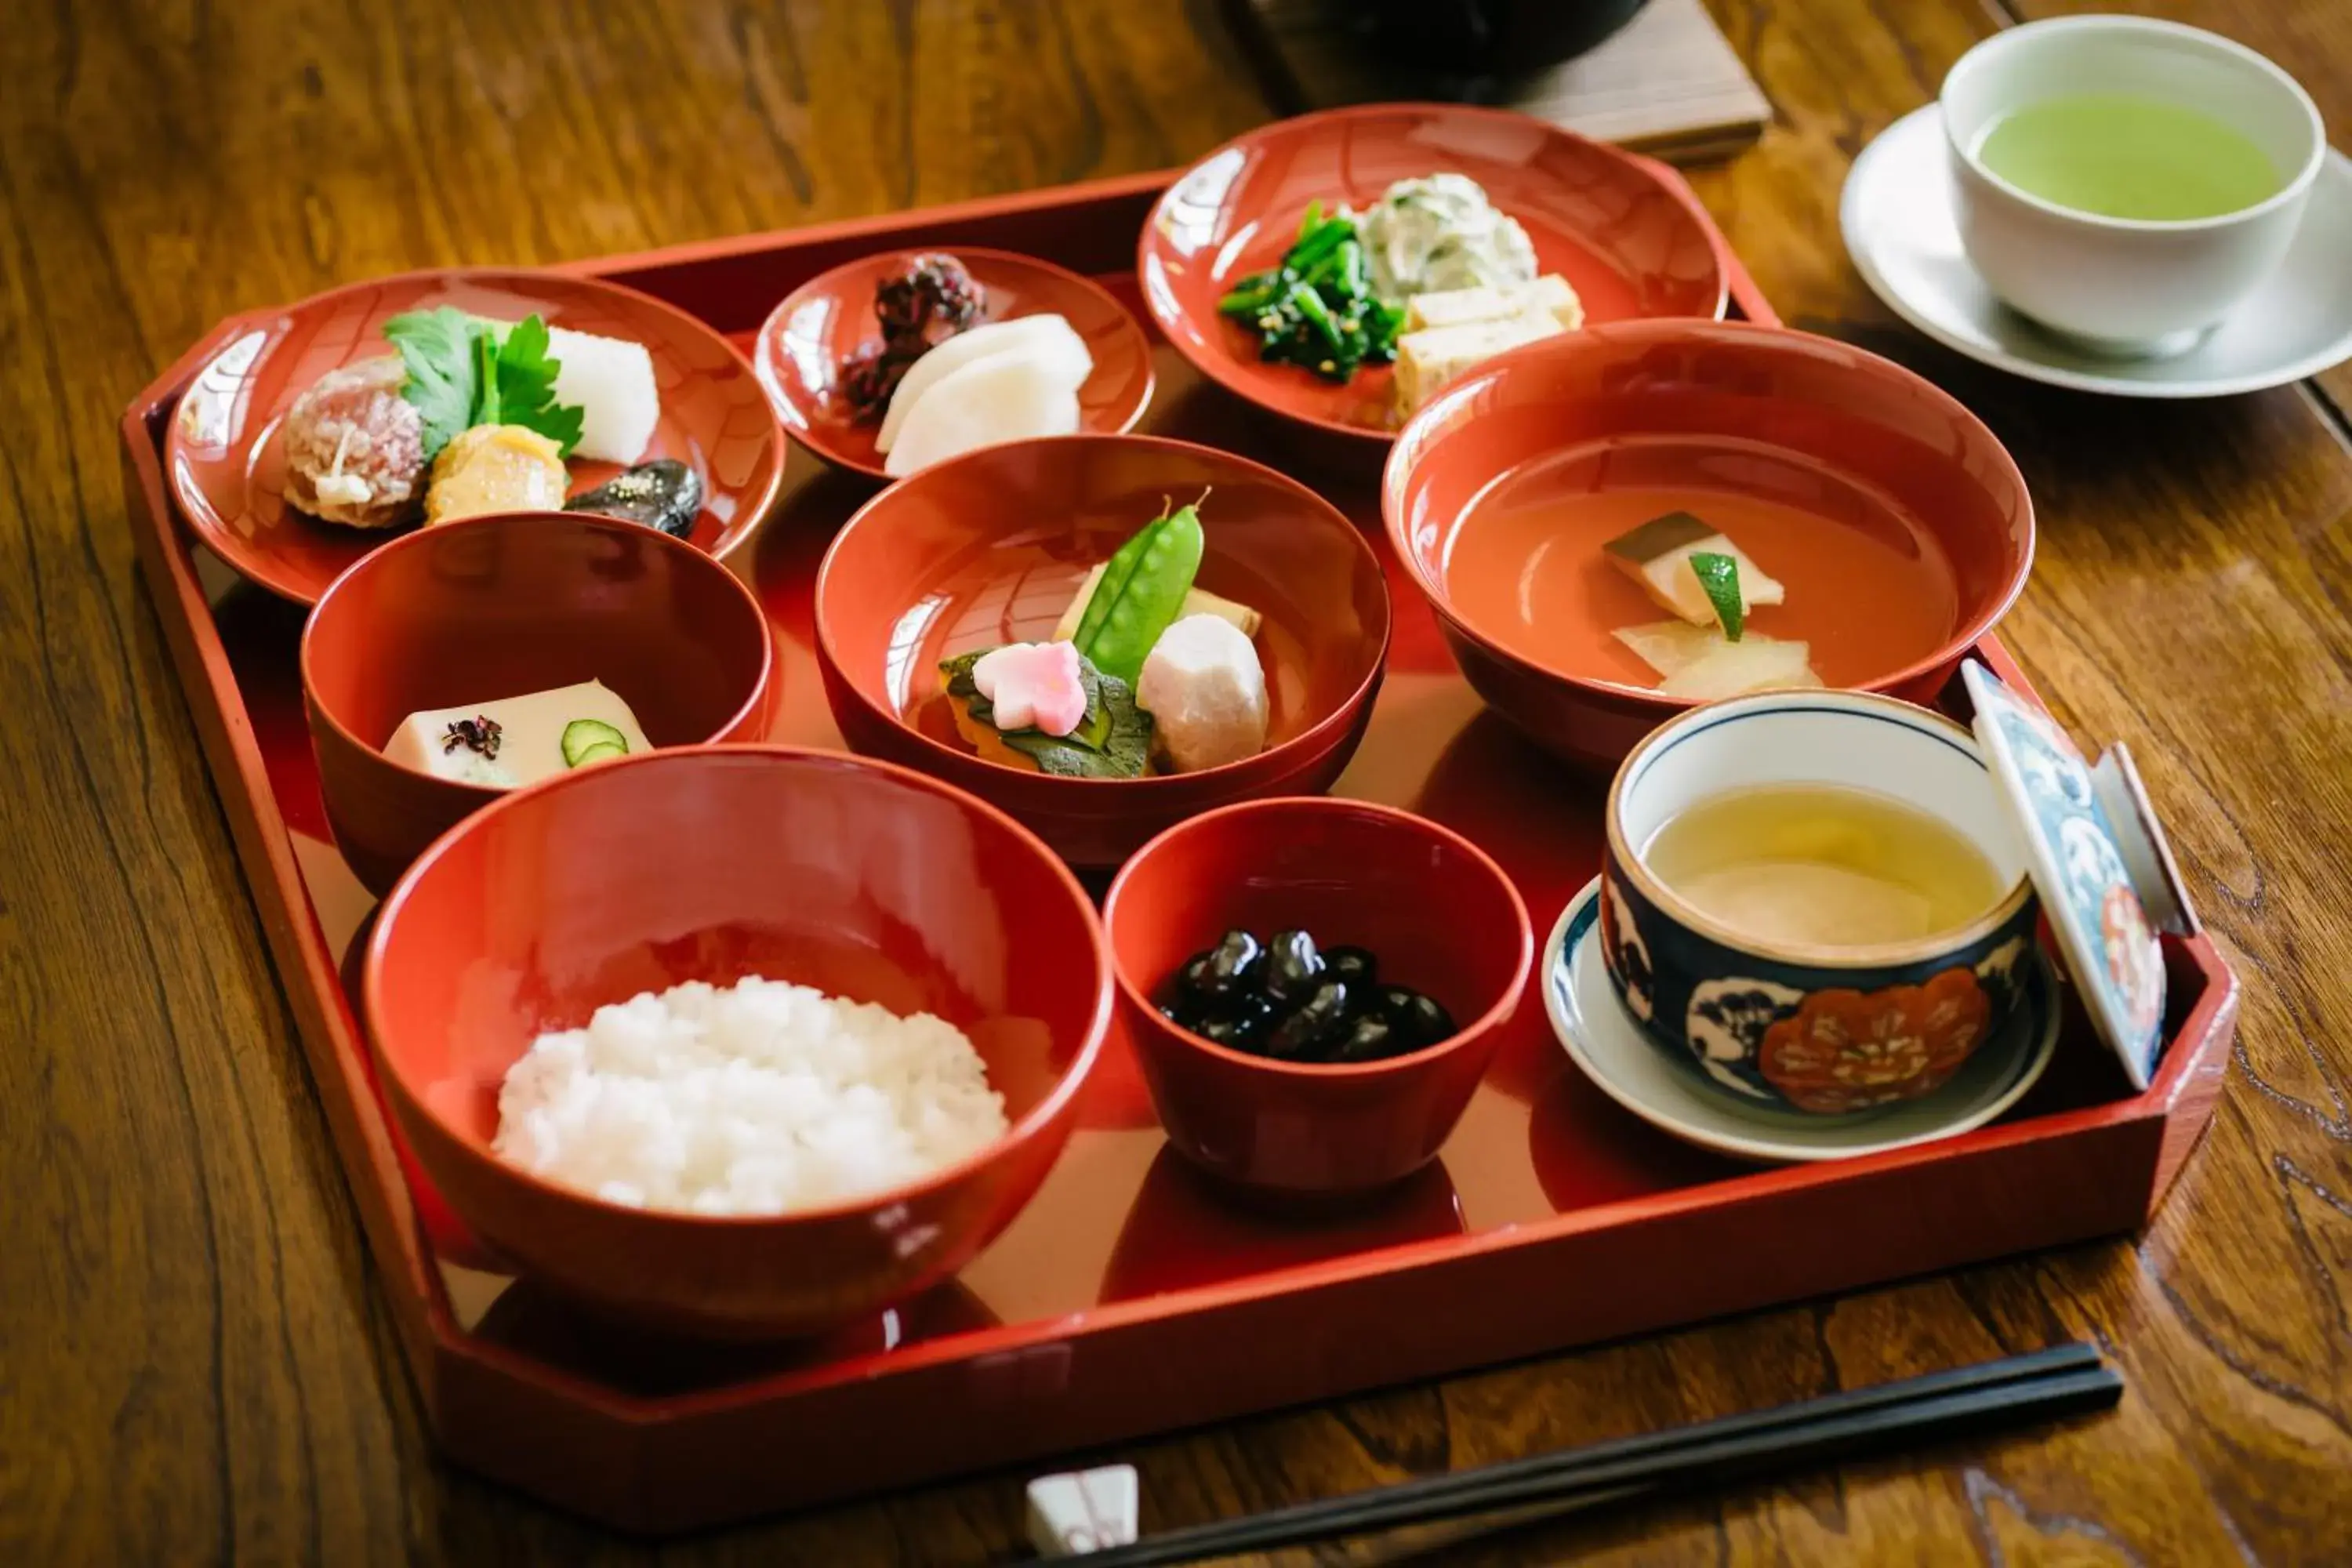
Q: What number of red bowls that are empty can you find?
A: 0